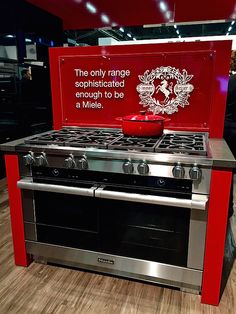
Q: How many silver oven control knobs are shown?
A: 8